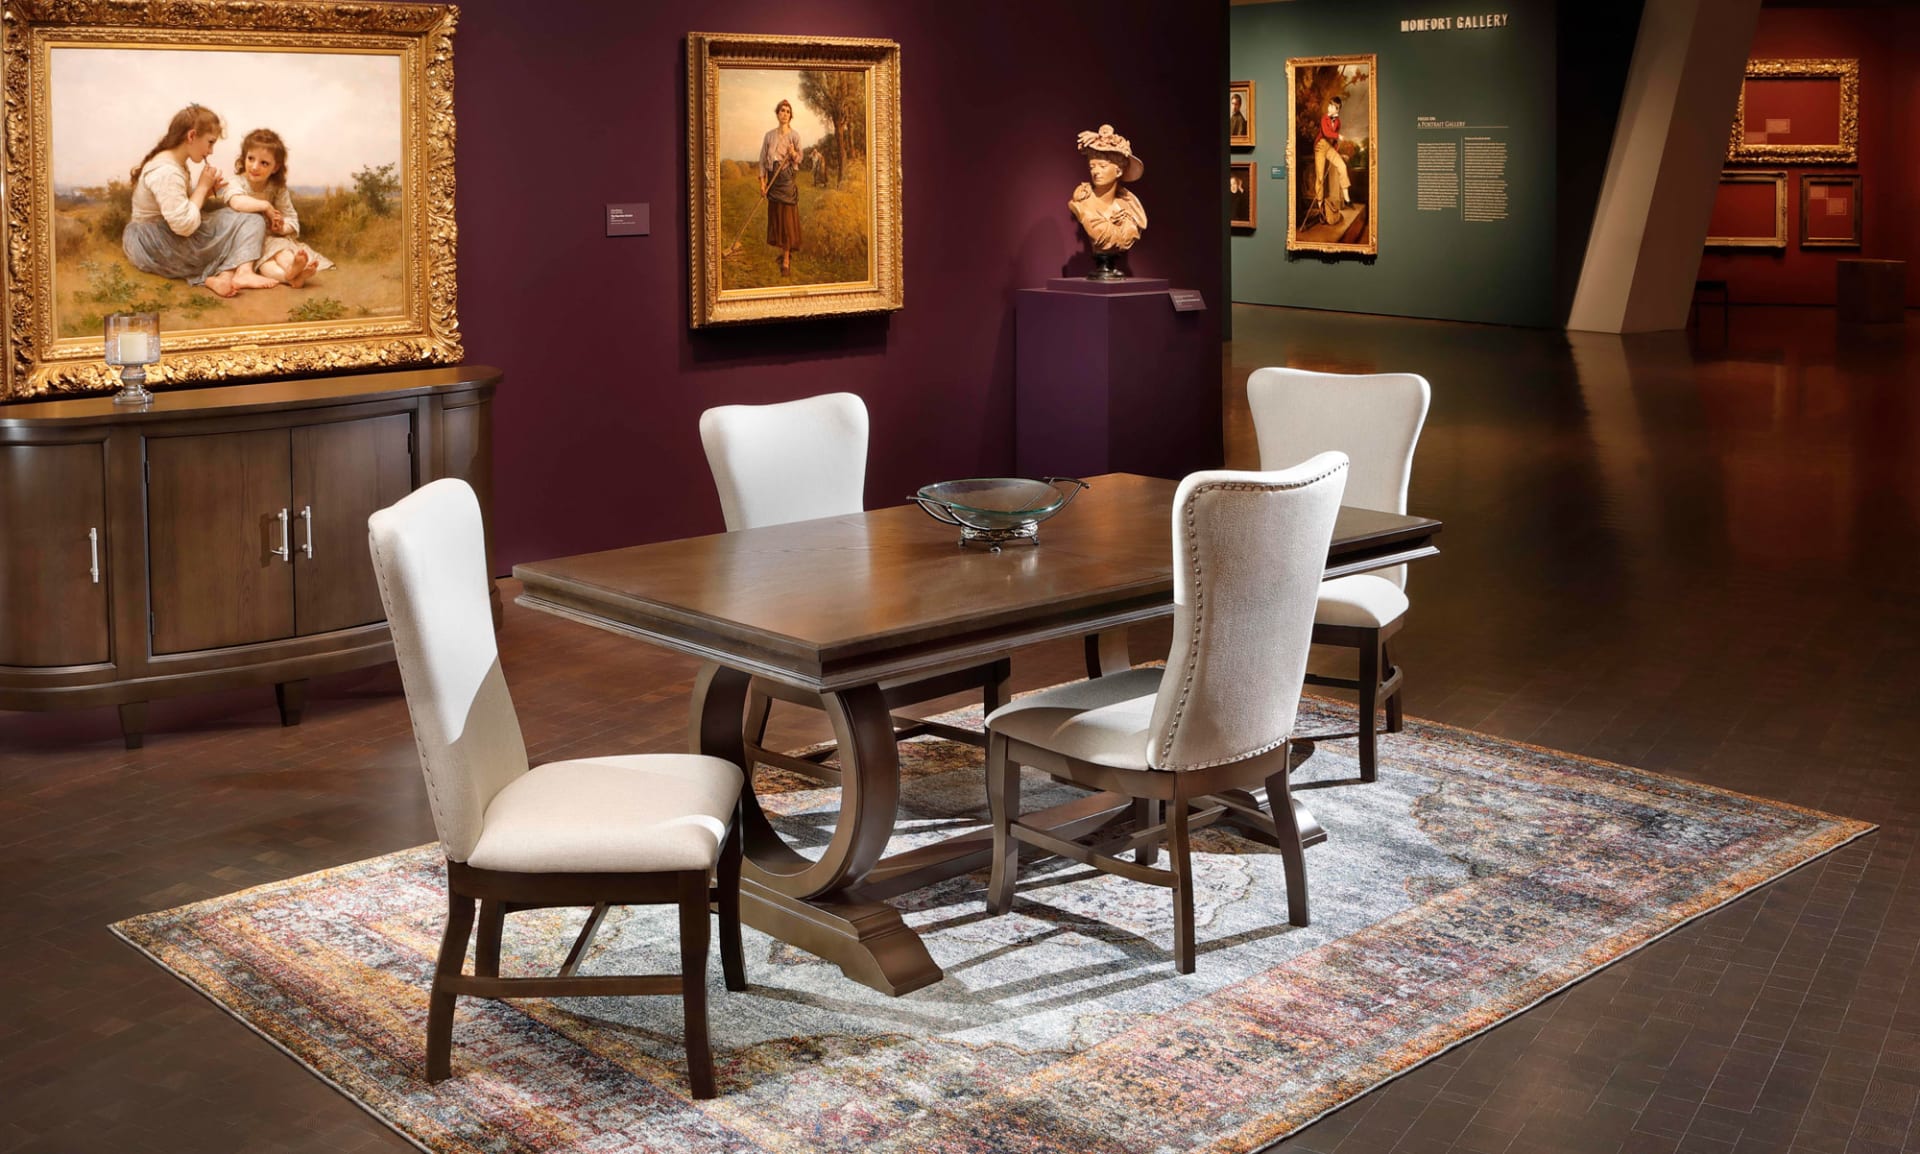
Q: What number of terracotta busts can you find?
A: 1